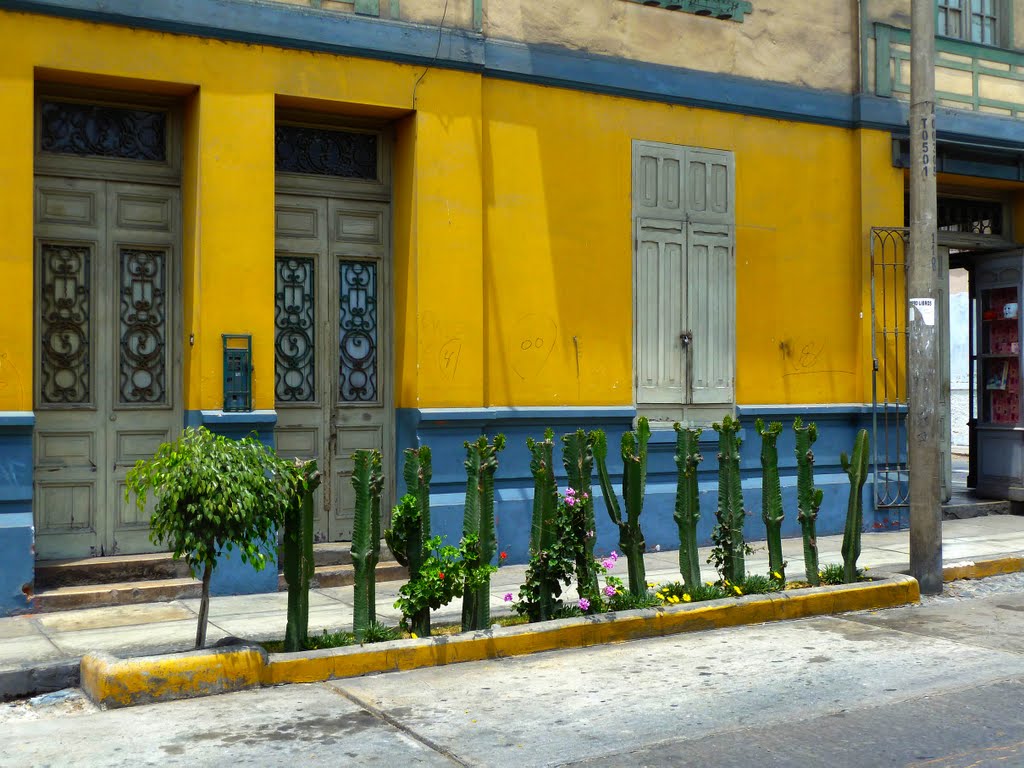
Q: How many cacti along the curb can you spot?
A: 12